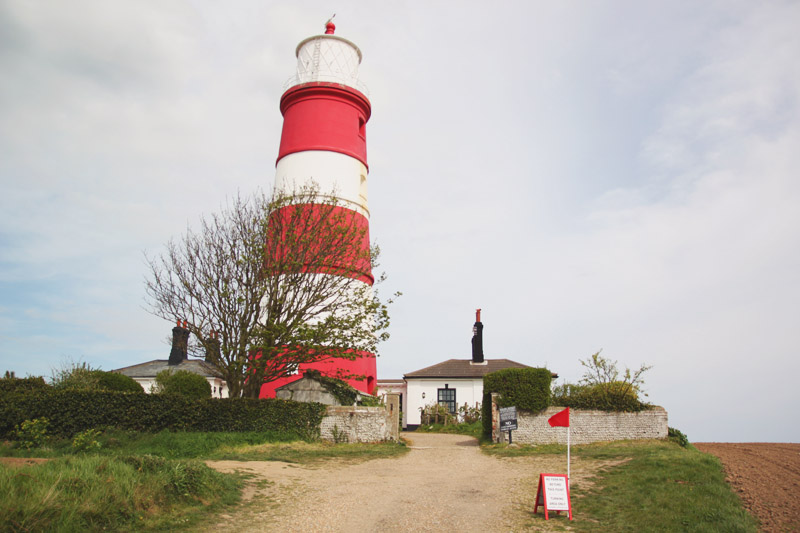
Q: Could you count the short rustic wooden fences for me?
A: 1